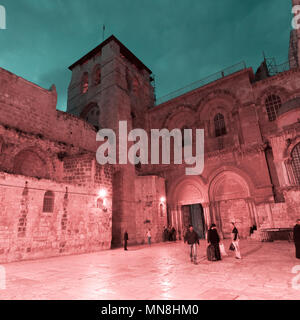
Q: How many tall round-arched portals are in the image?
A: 2